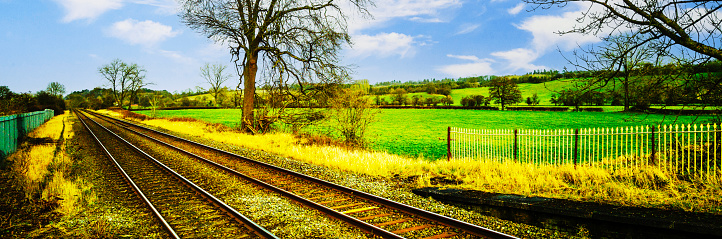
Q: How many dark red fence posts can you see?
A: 4